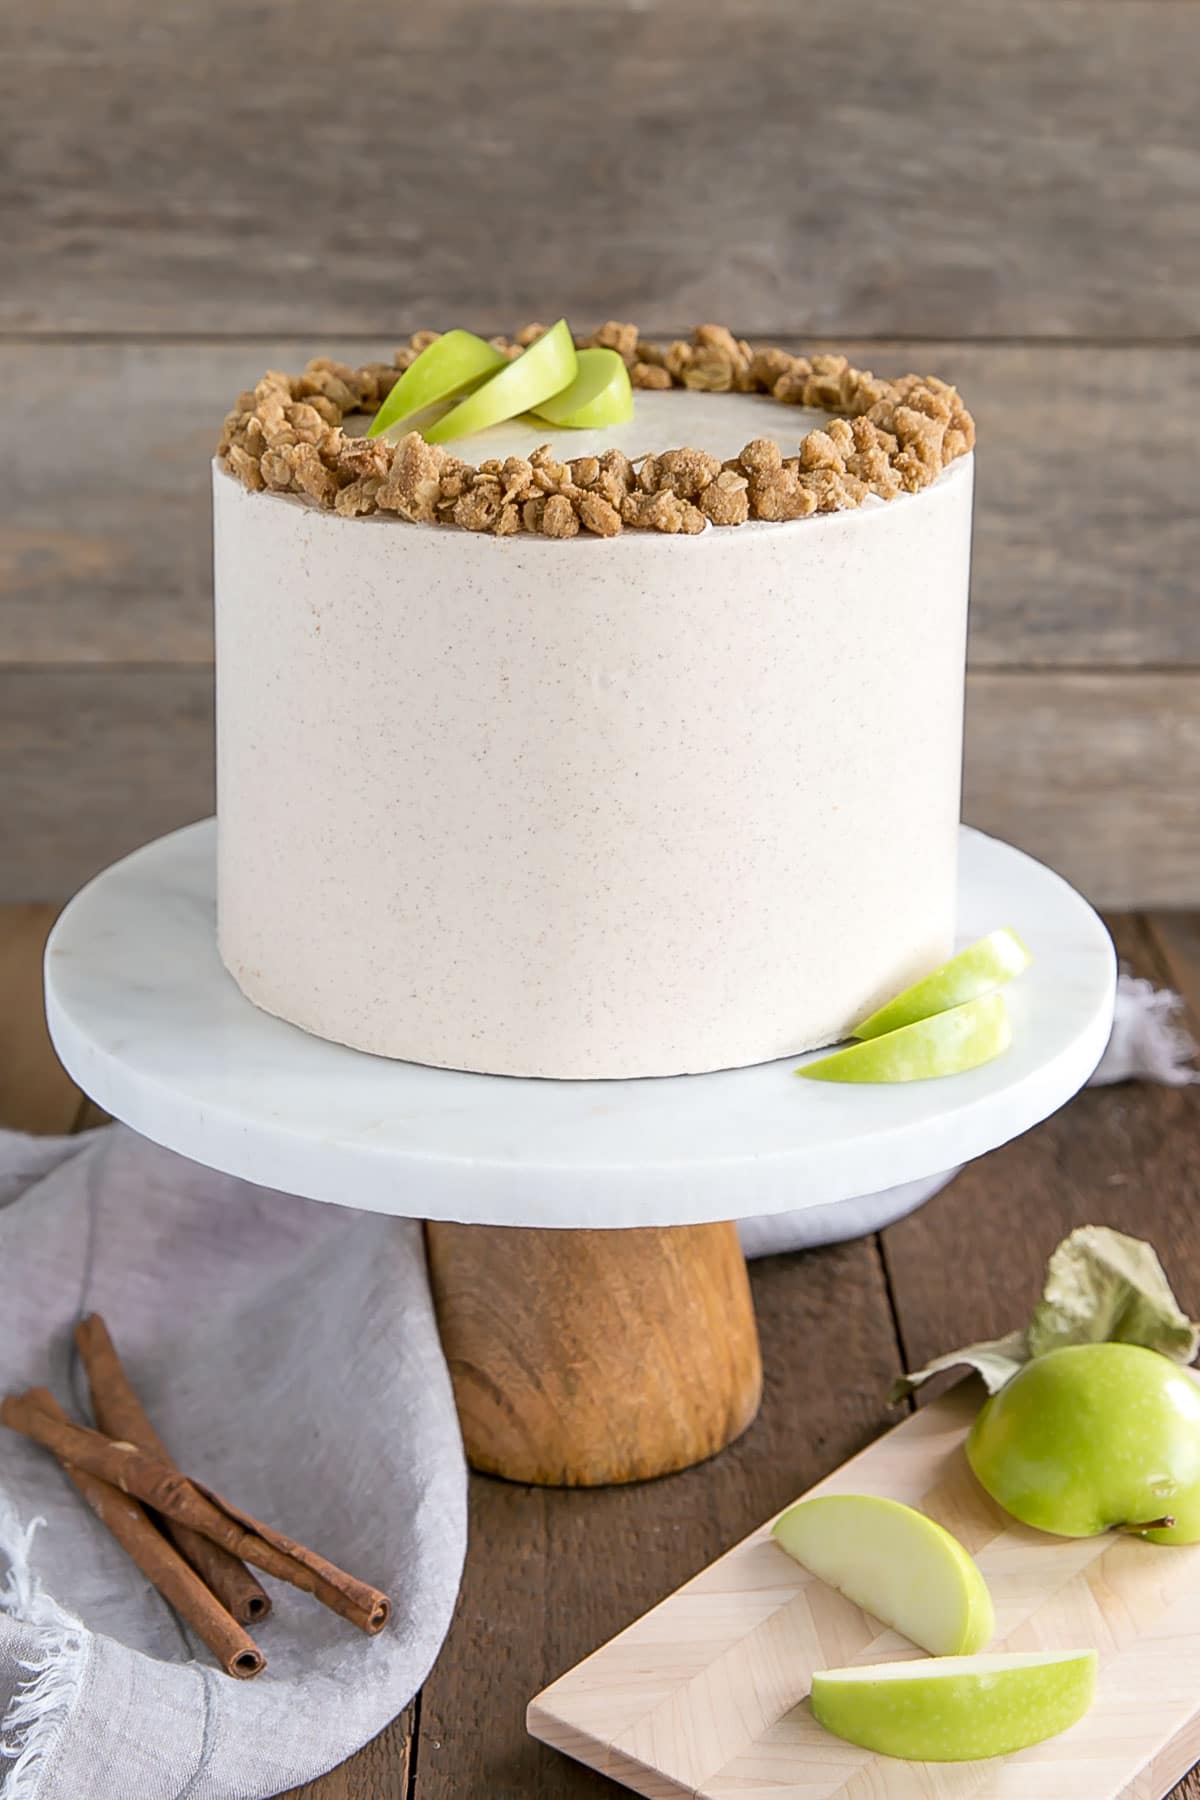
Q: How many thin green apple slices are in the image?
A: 7